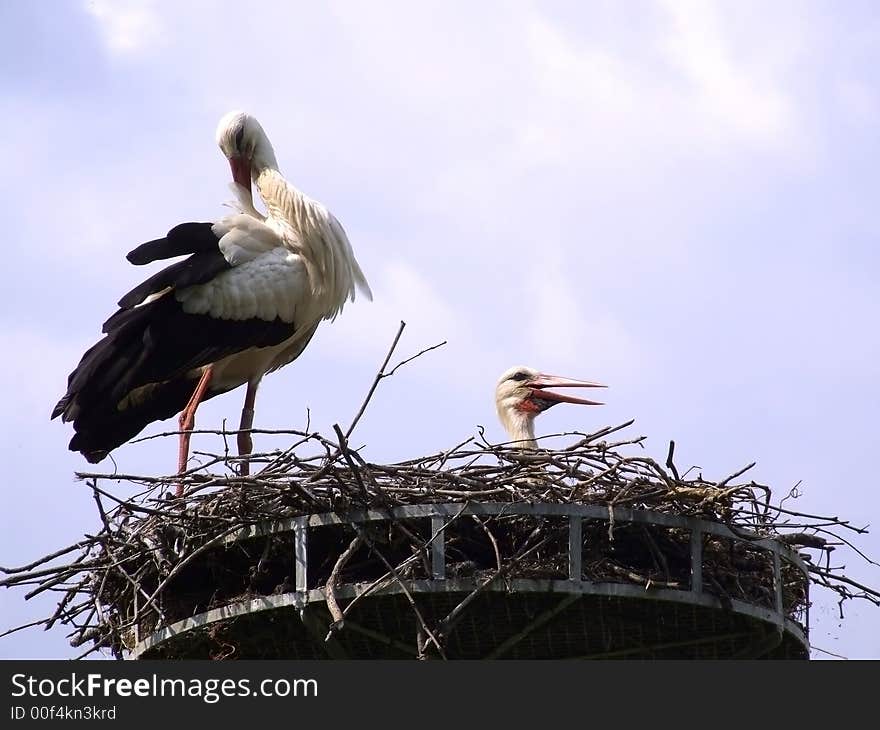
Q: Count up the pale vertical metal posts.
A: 5